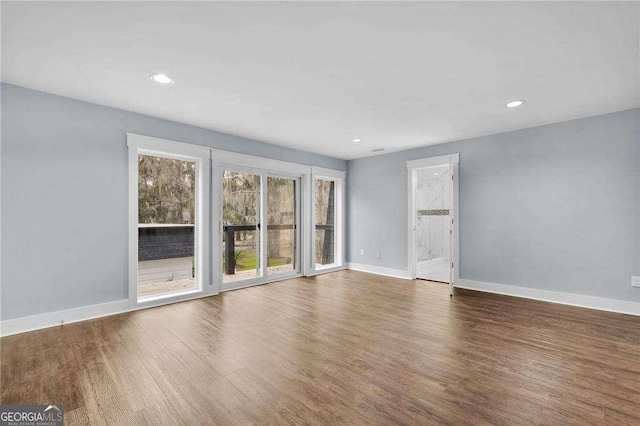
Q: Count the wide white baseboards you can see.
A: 3